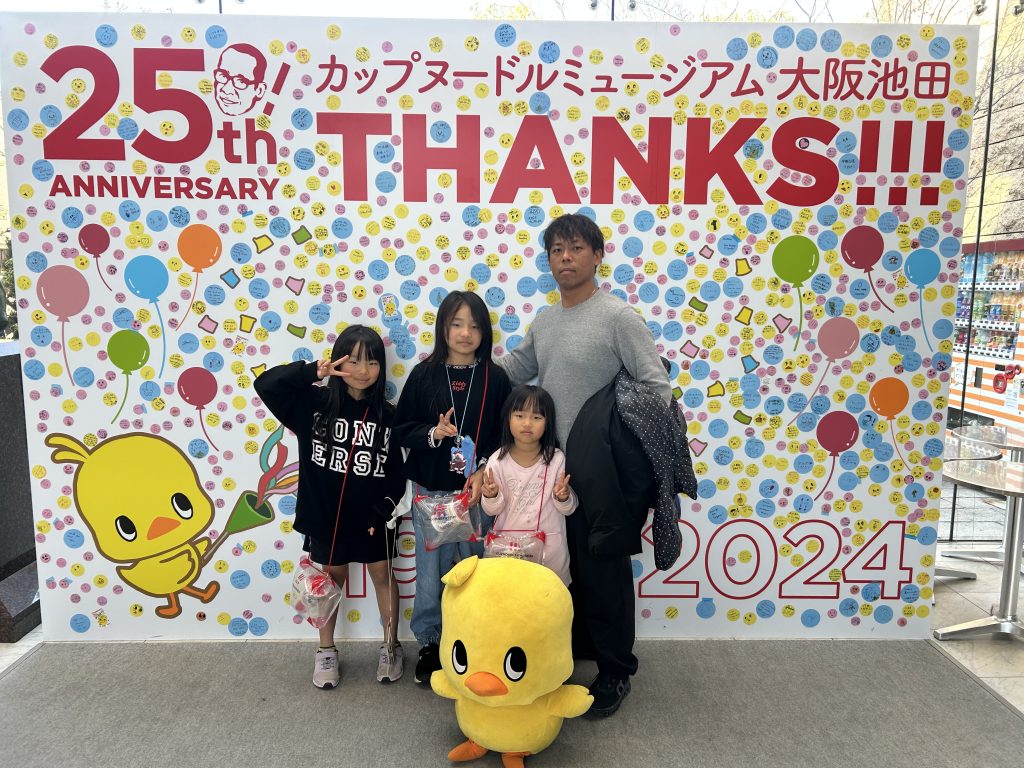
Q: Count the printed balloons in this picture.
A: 12